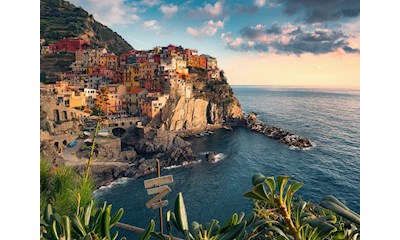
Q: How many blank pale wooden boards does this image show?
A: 4